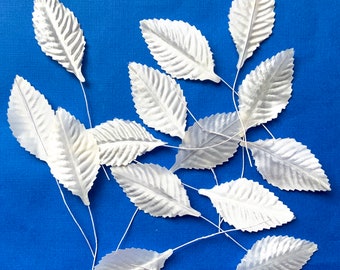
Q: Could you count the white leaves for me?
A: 14